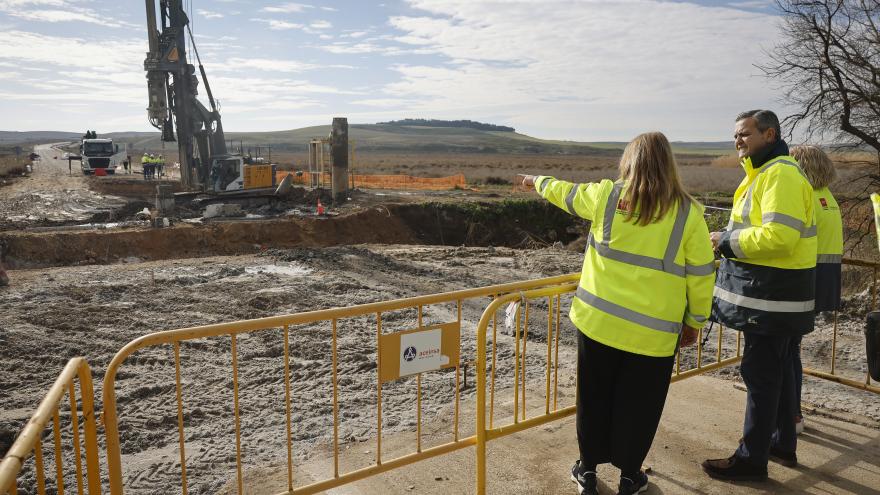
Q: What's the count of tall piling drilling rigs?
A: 1